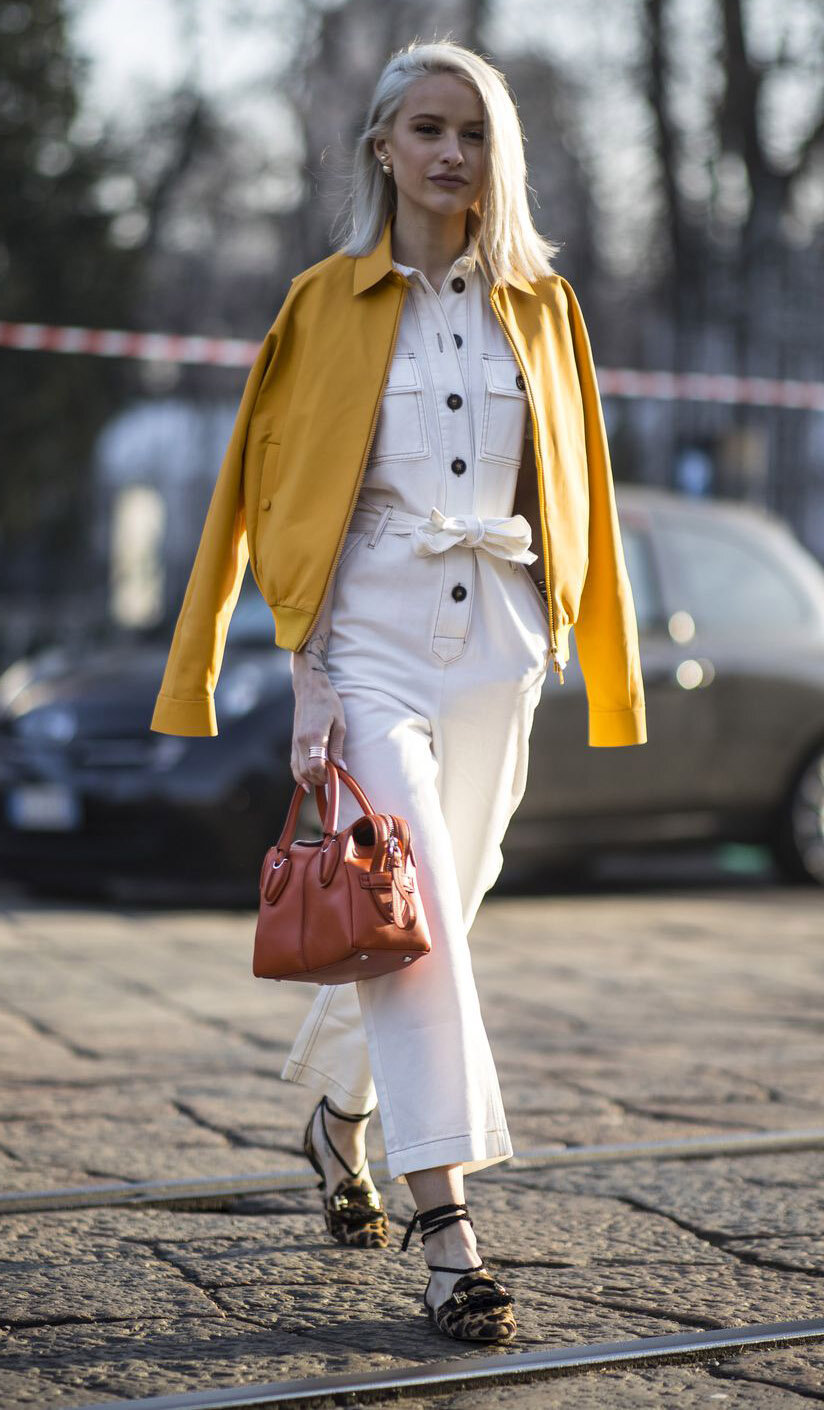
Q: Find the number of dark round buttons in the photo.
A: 6